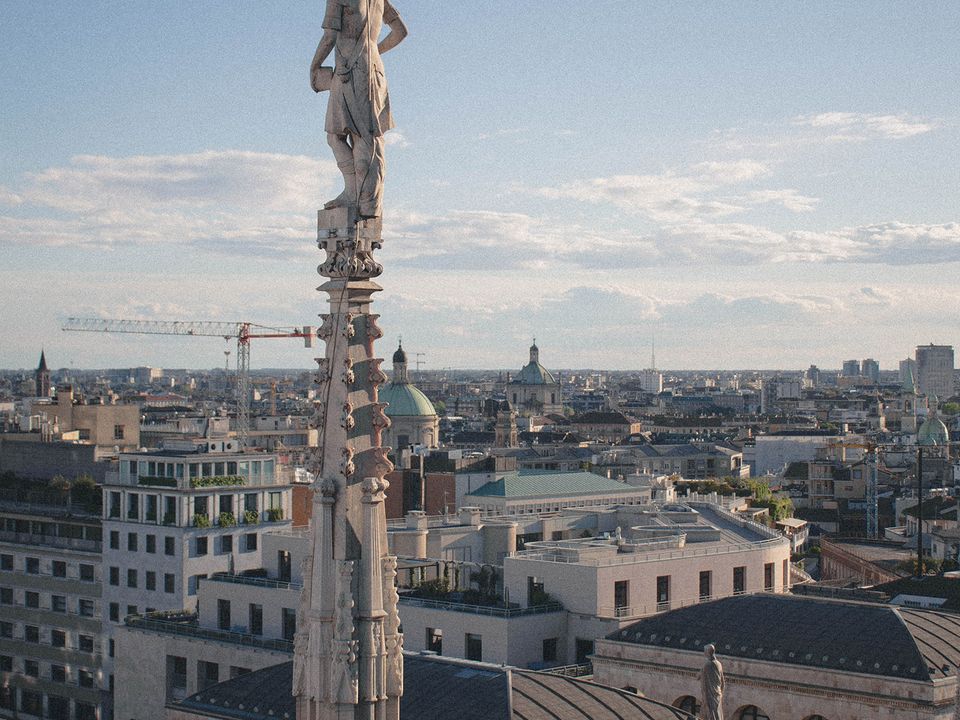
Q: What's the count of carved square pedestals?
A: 1